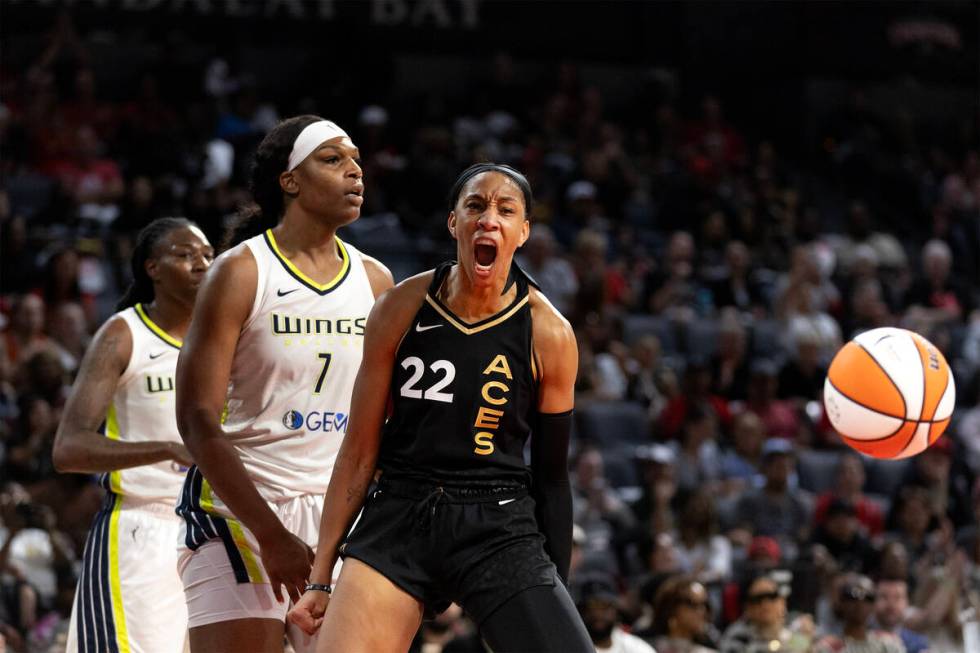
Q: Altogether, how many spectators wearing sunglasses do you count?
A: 3